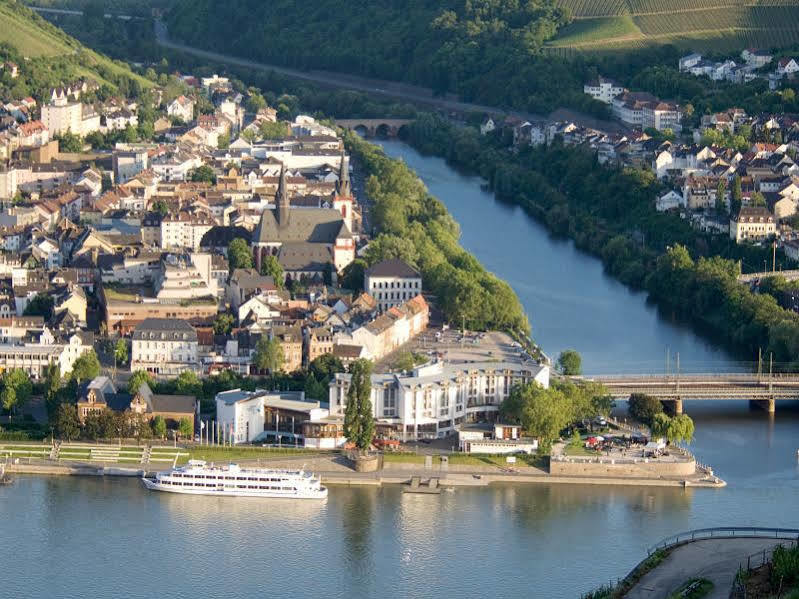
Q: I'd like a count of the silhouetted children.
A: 0